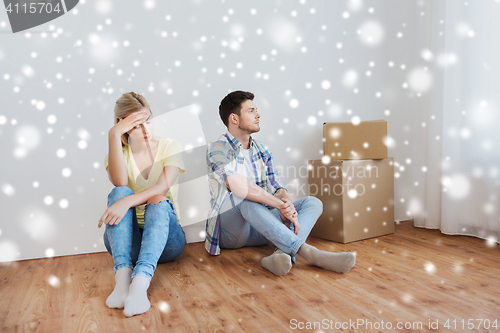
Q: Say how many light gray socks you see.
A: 2